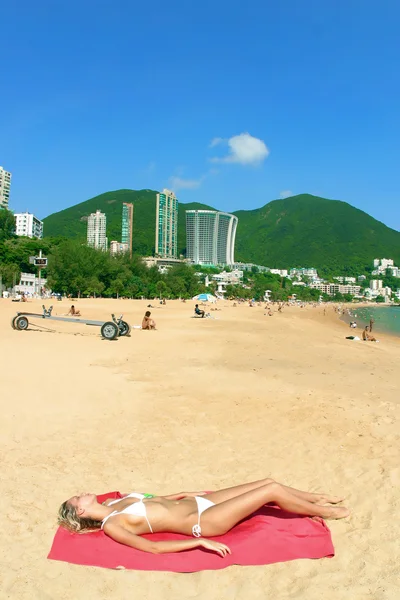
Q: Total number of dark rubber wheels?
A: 4